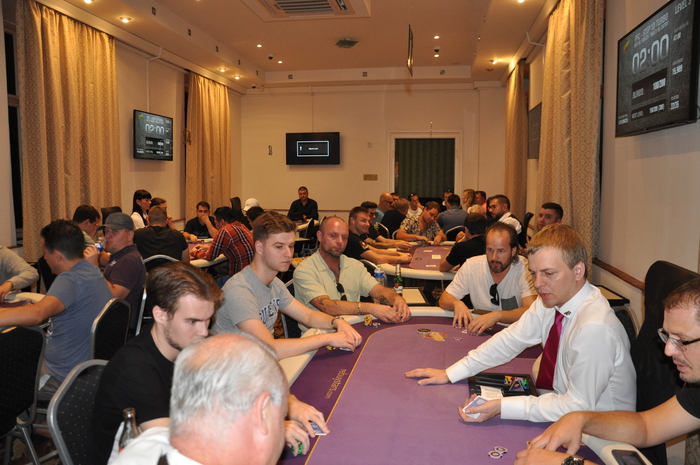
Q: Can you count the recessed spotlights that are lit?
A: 10